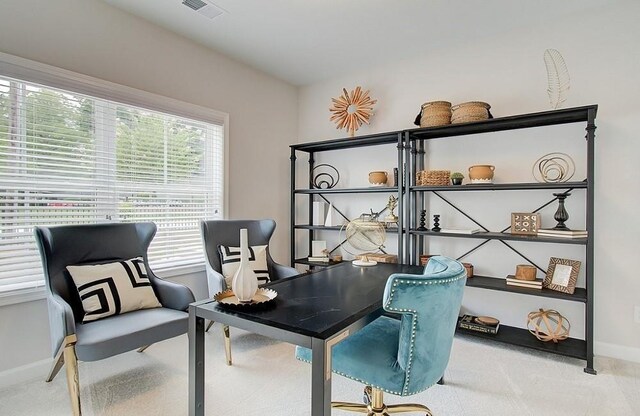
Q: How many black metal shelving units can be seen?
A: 2